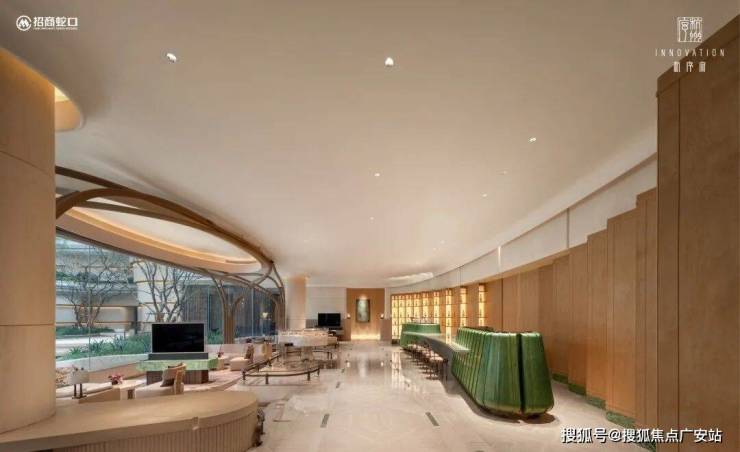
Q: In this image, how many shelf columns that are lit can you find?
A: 9